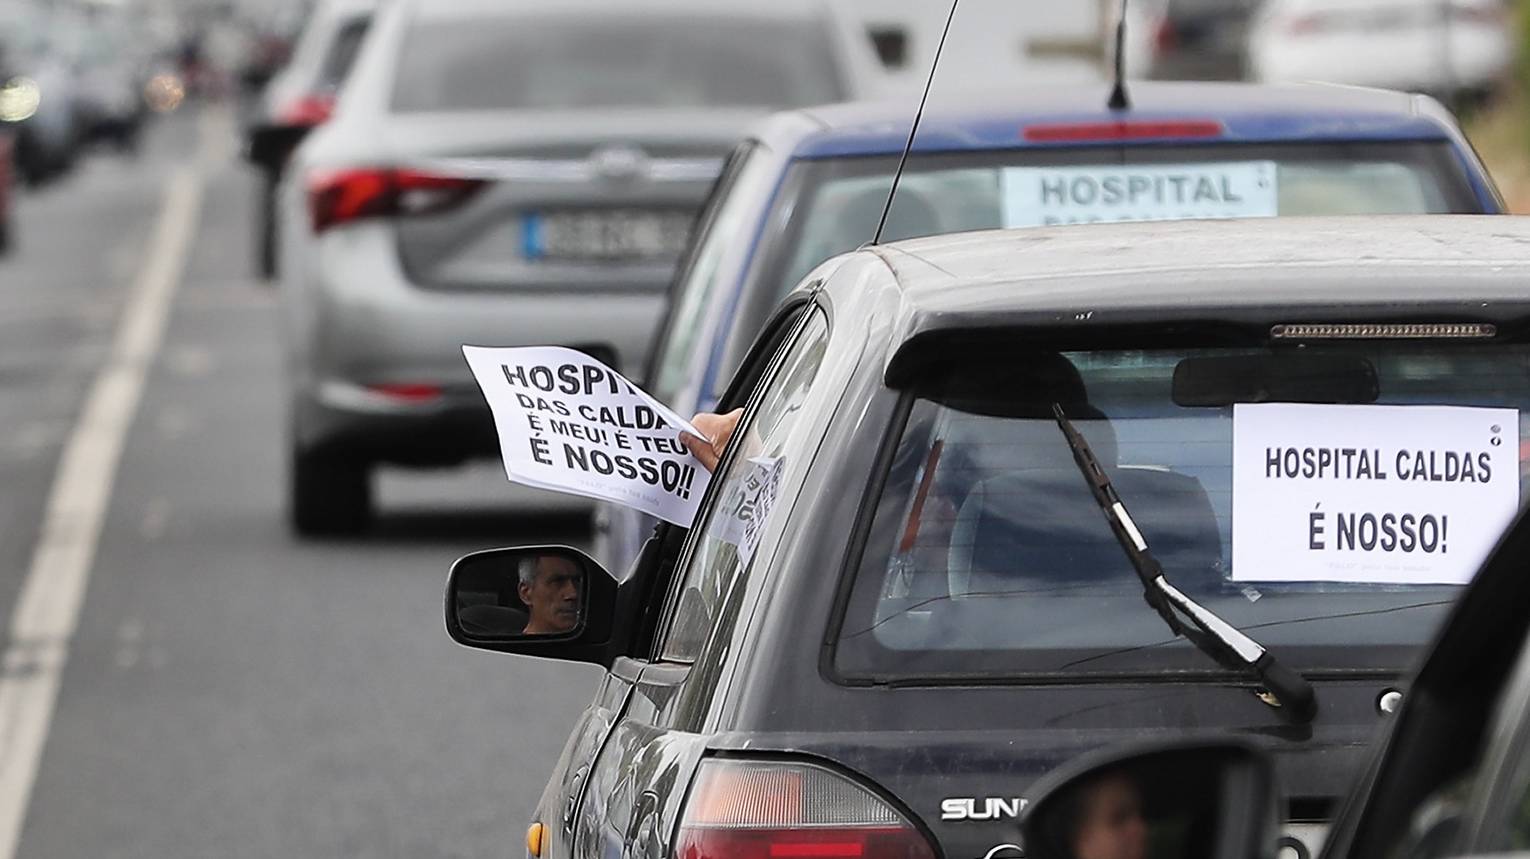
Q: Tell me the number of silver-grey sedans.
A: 1